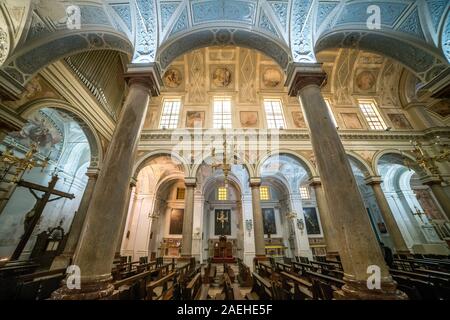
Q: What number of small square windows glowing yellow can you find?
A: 2